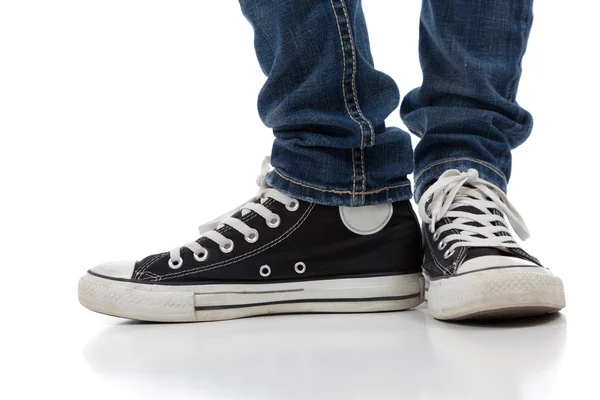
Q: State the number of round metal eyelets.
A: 11